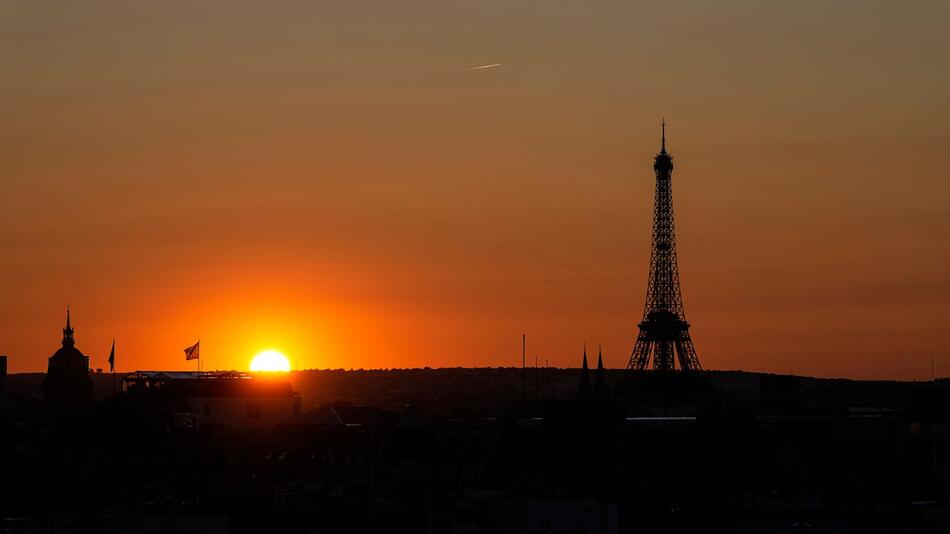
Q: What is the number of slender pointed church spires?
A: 2